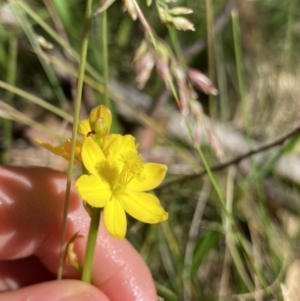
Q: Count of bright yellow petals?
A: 6